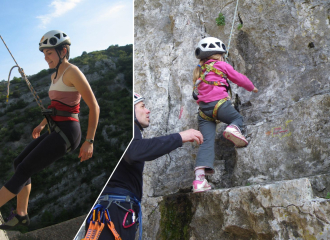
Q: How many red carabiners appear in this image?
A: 1